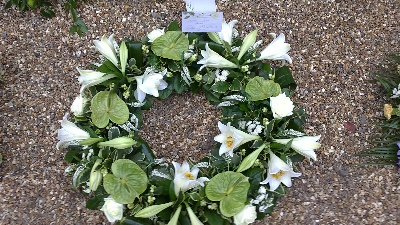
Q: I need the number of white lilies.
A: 11